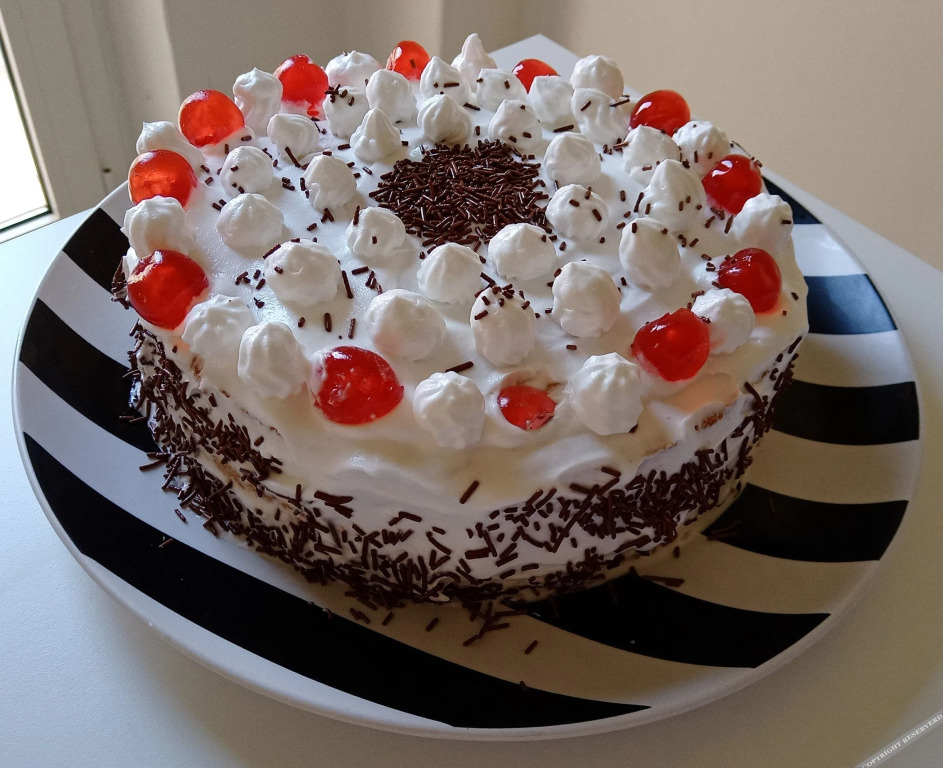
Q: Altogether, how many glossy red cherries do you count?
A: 12